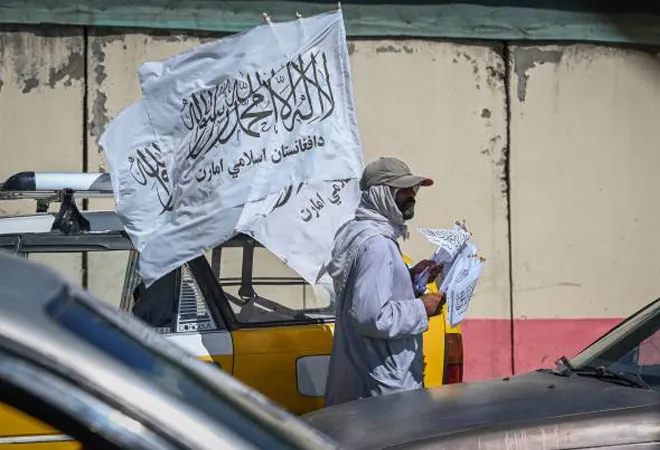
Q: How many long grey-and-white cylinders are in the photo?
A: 1